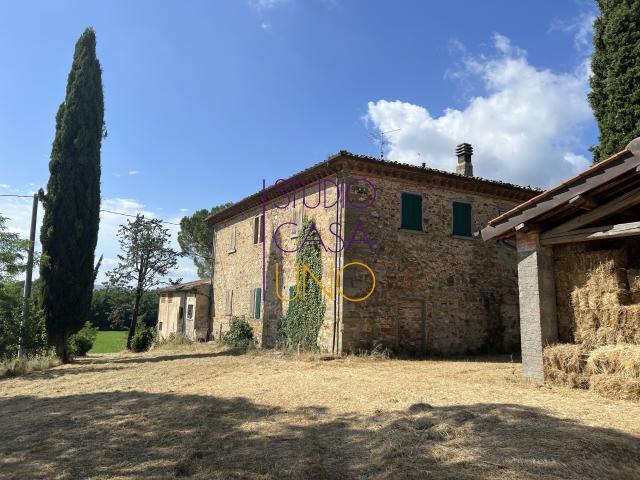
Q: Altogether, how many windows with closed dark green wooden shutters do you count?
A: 2